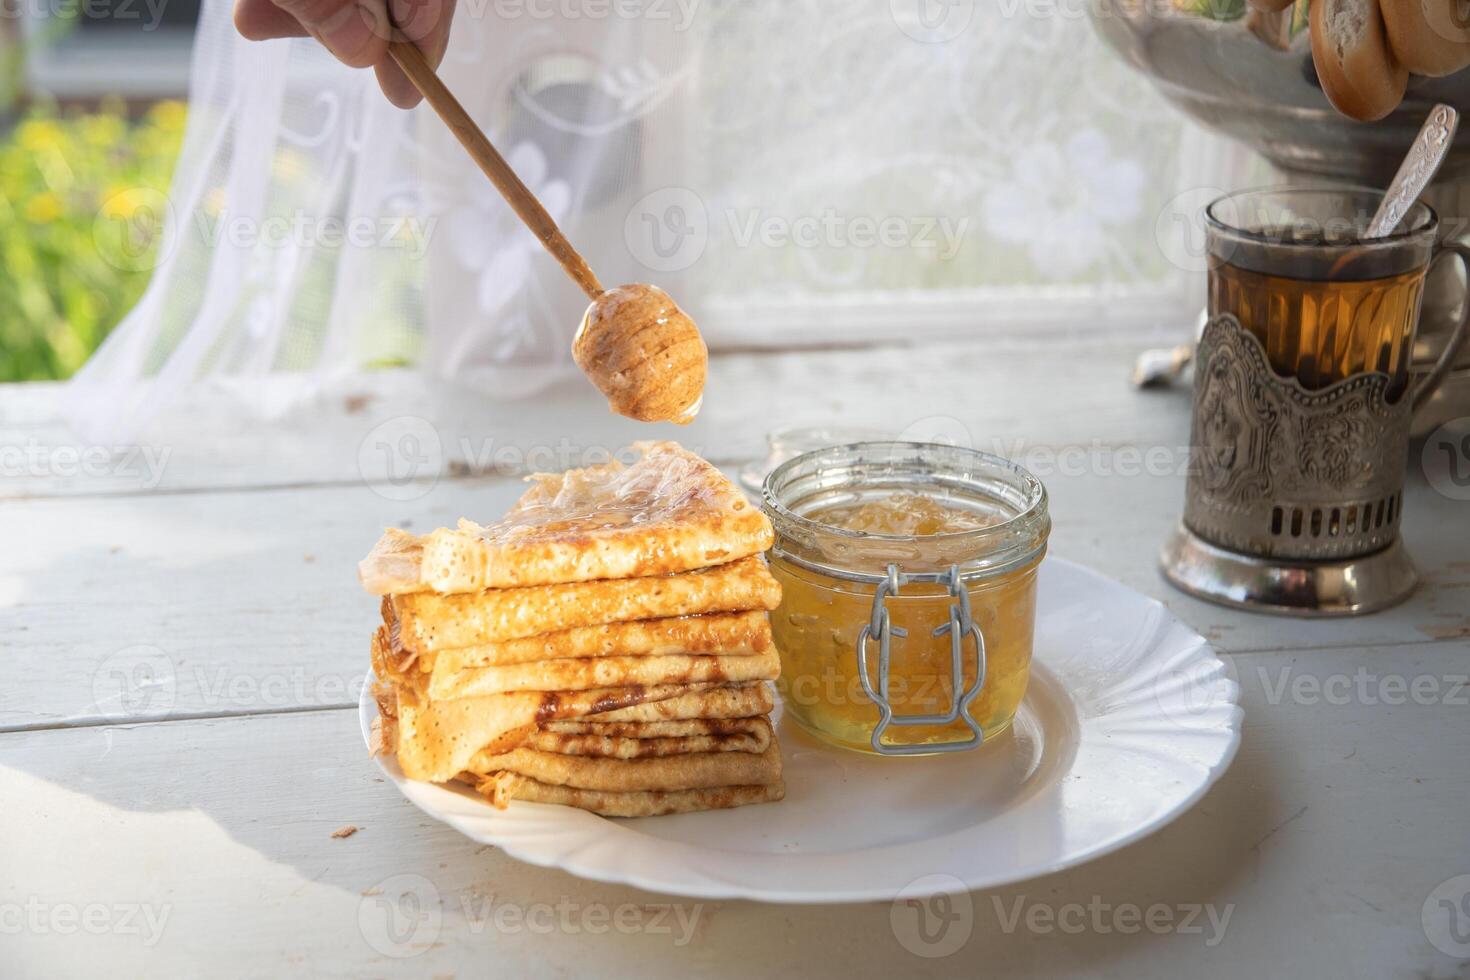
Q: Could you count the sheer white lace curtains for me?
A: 1